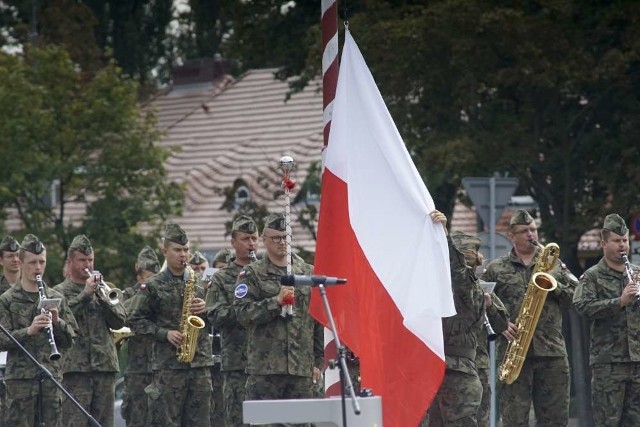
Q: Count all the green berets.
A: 12